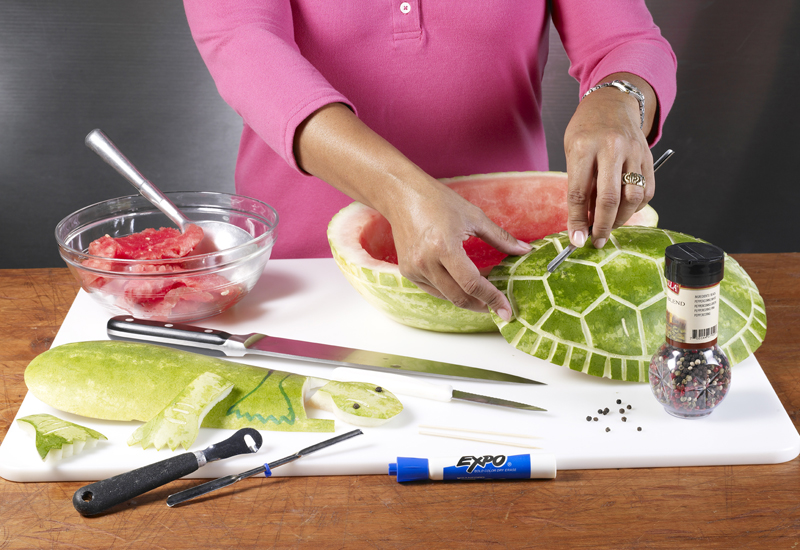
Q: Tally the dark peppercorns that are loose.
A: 11